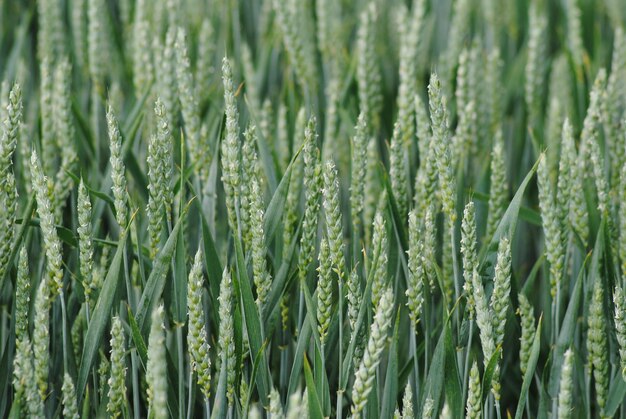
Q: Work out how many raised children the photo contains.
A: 0